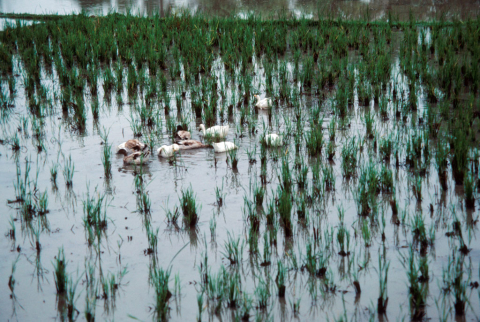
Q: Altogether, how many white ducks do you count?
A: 5